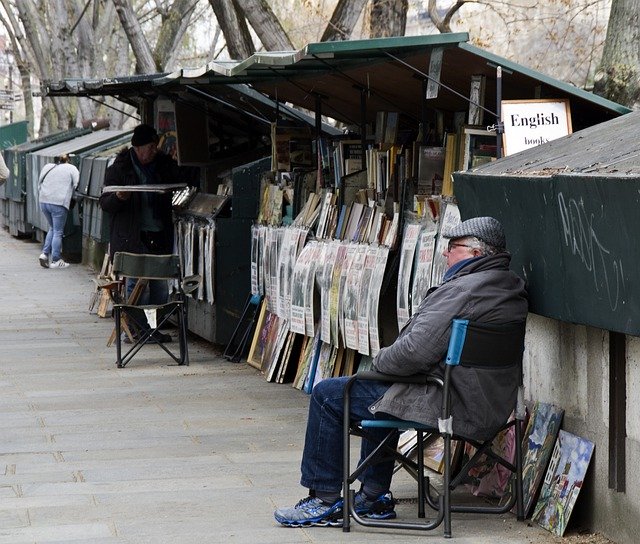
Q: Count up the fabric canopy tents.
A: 0